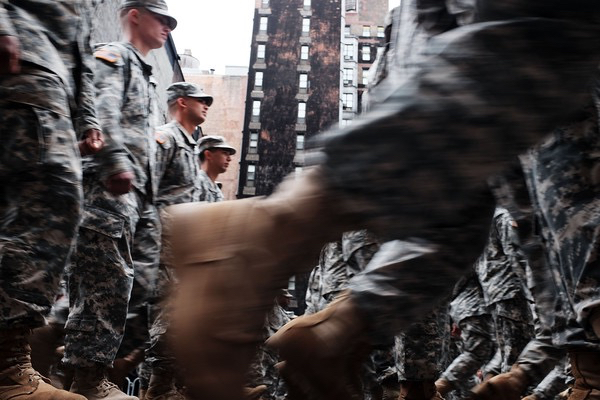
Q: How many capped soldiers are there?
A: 3